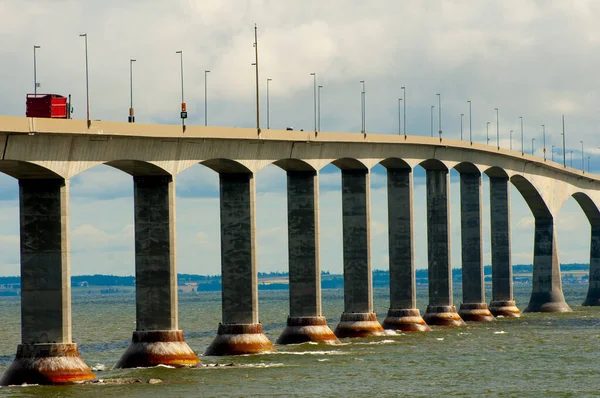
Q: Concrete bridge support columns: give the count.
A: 11